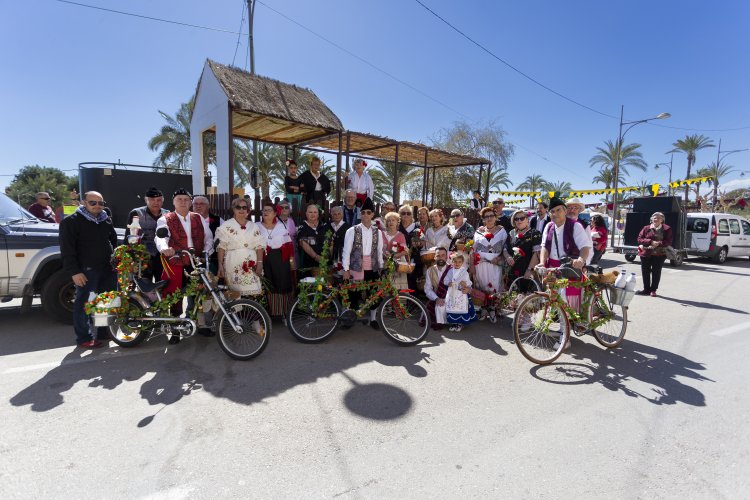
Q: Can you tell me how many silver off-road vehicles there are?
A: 1